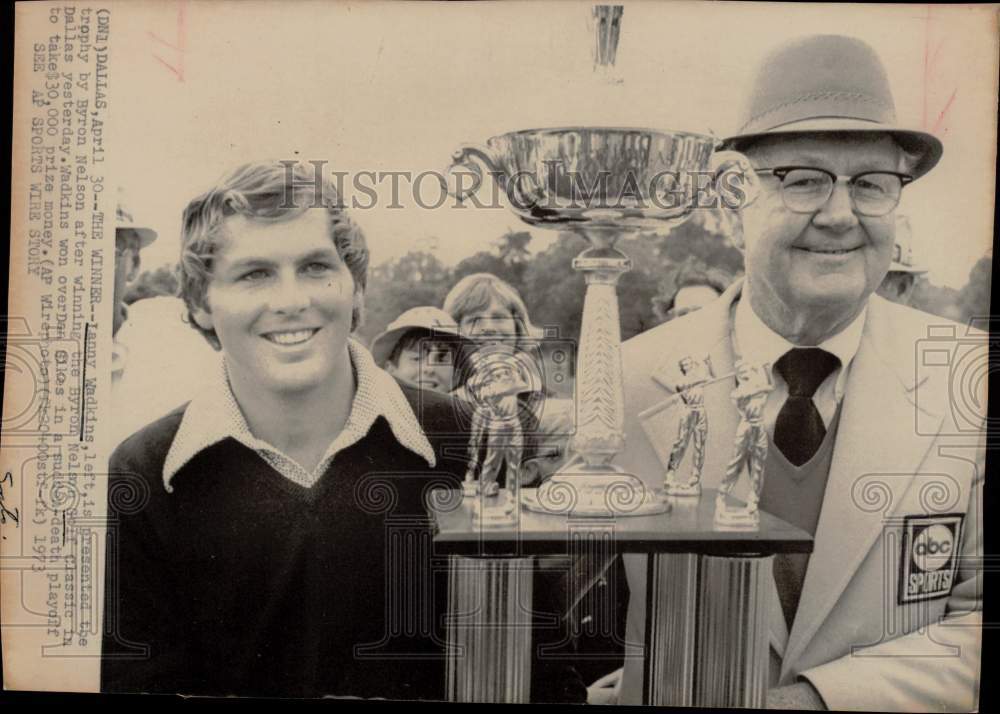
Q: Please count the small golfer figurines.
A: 4